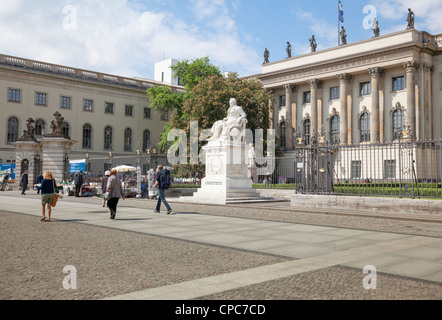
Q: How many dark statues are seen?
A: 8